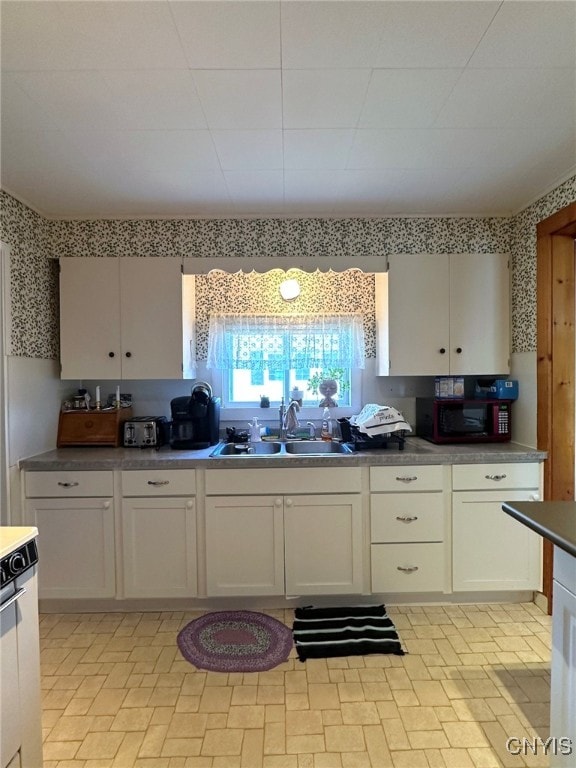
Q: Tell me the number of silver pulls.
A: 6